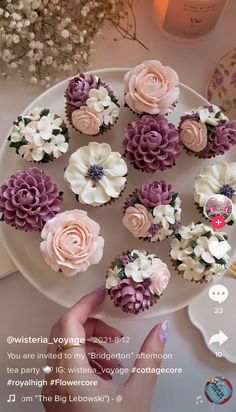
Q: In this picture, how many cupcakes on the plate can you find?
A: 12